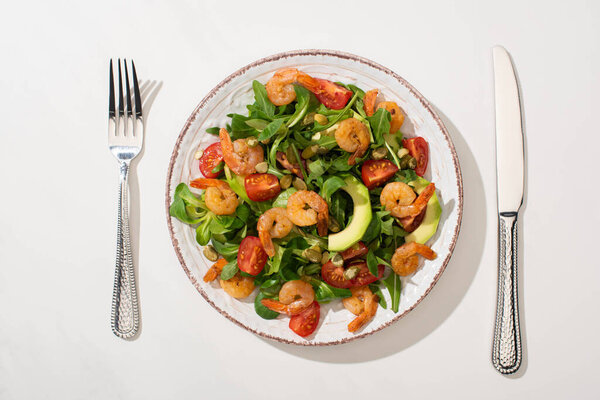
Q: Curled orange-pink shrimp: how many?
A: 12